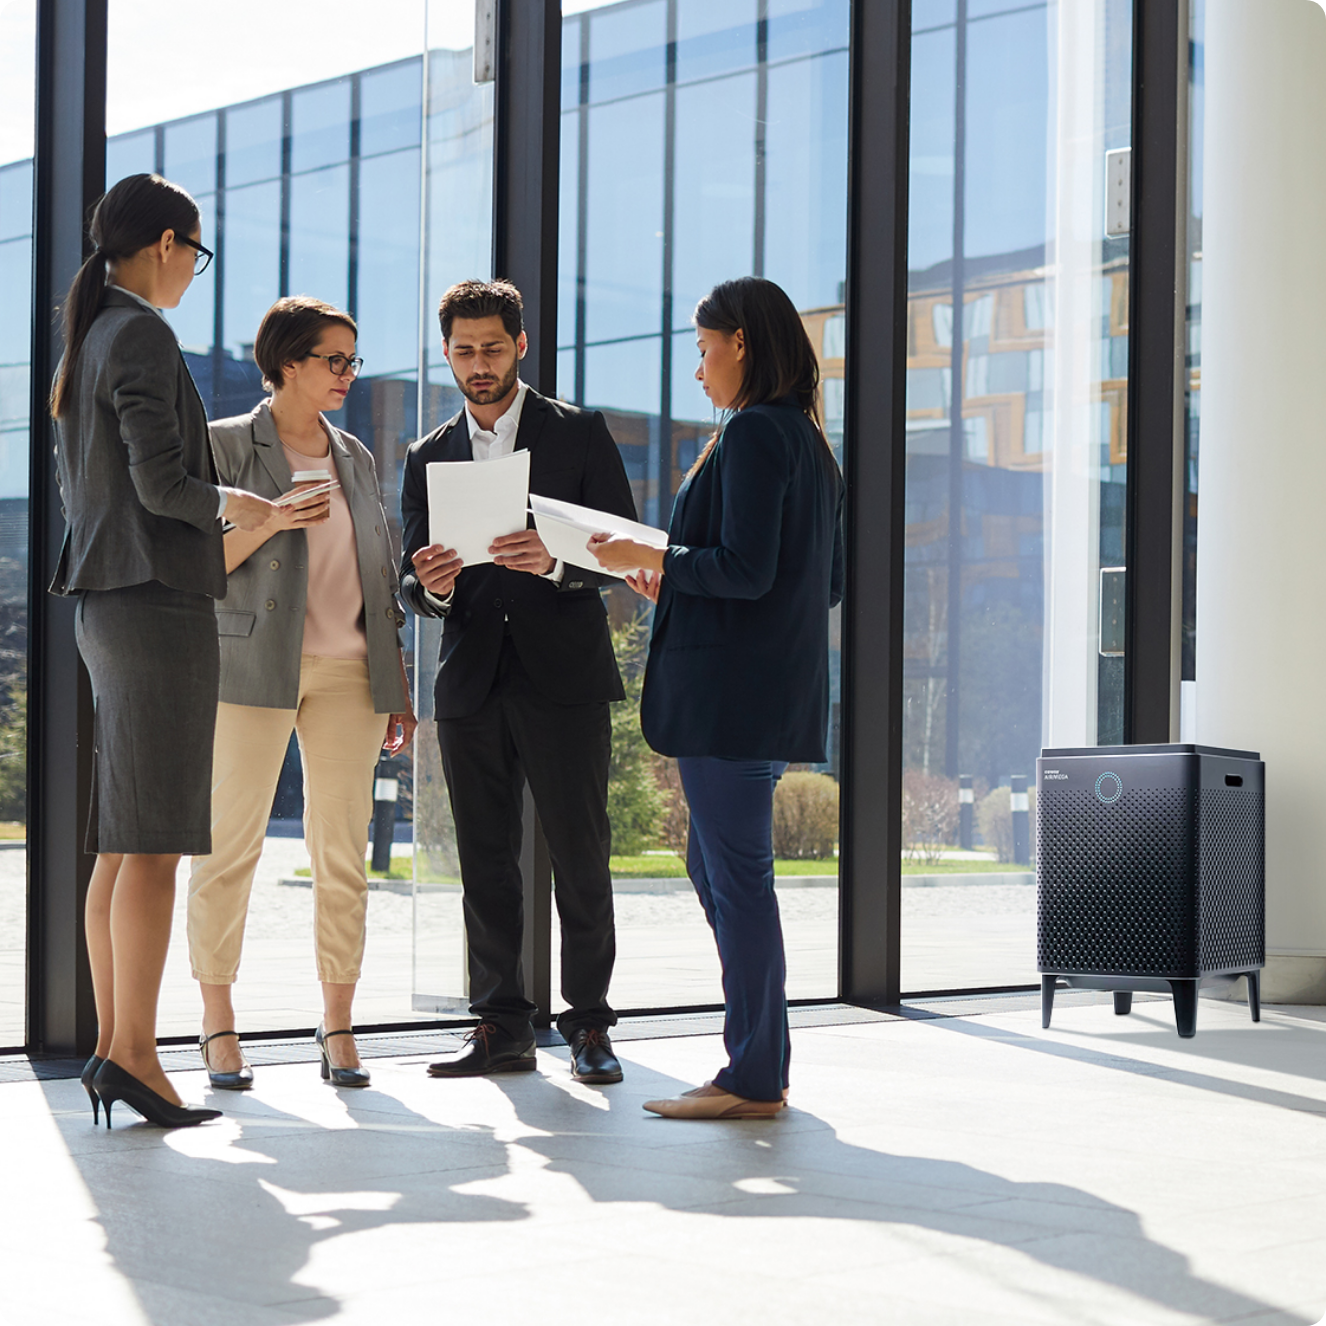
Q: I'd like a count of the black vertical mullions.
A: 4